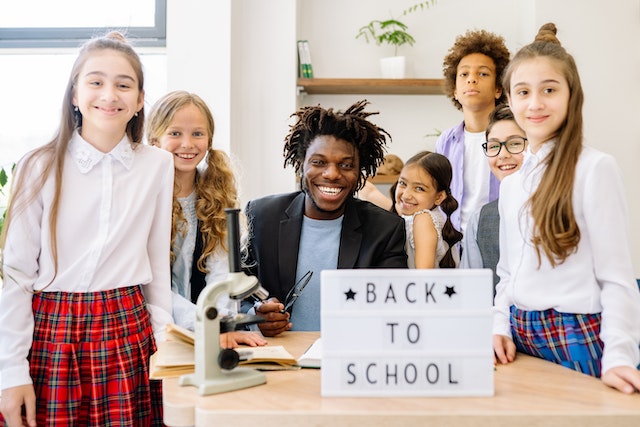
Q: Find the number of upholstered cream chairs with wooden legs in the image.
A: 0